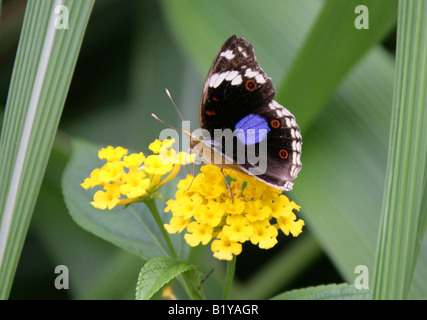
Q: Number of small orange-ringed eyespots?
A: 3